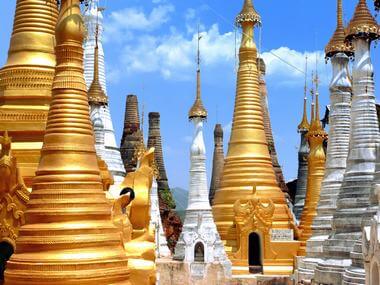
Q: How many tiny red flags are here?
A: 0